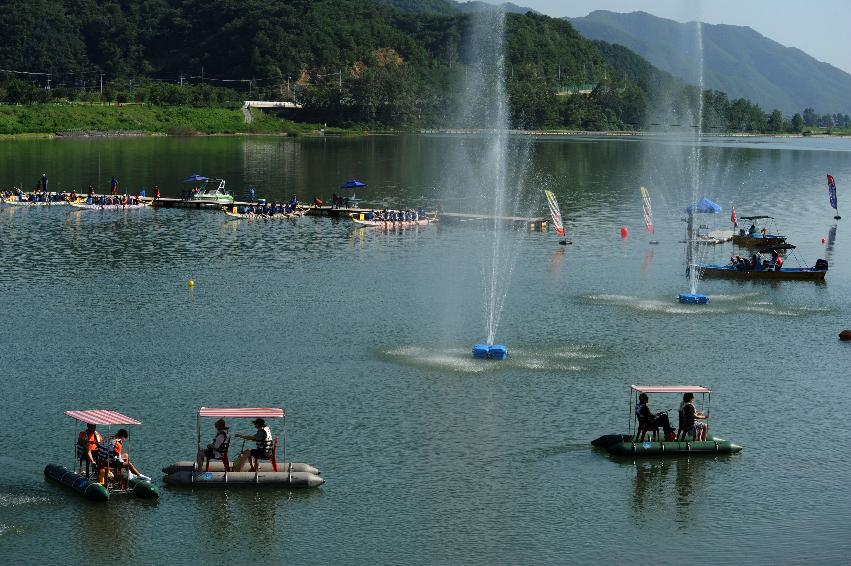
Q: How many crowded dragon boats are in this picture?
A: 4